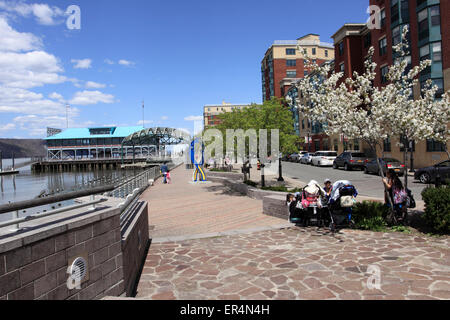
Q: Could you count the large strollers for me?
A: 2